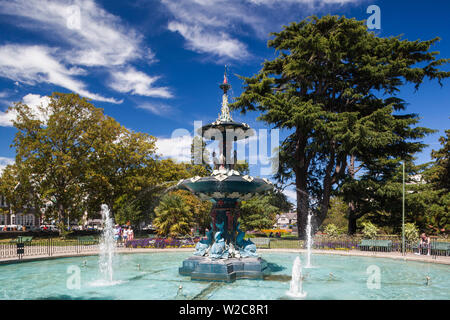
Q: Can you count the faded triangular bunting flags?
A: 0